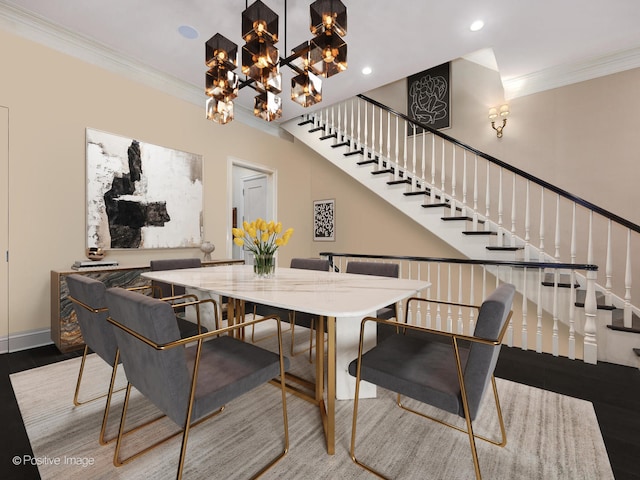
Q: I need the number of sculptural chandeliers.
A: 1